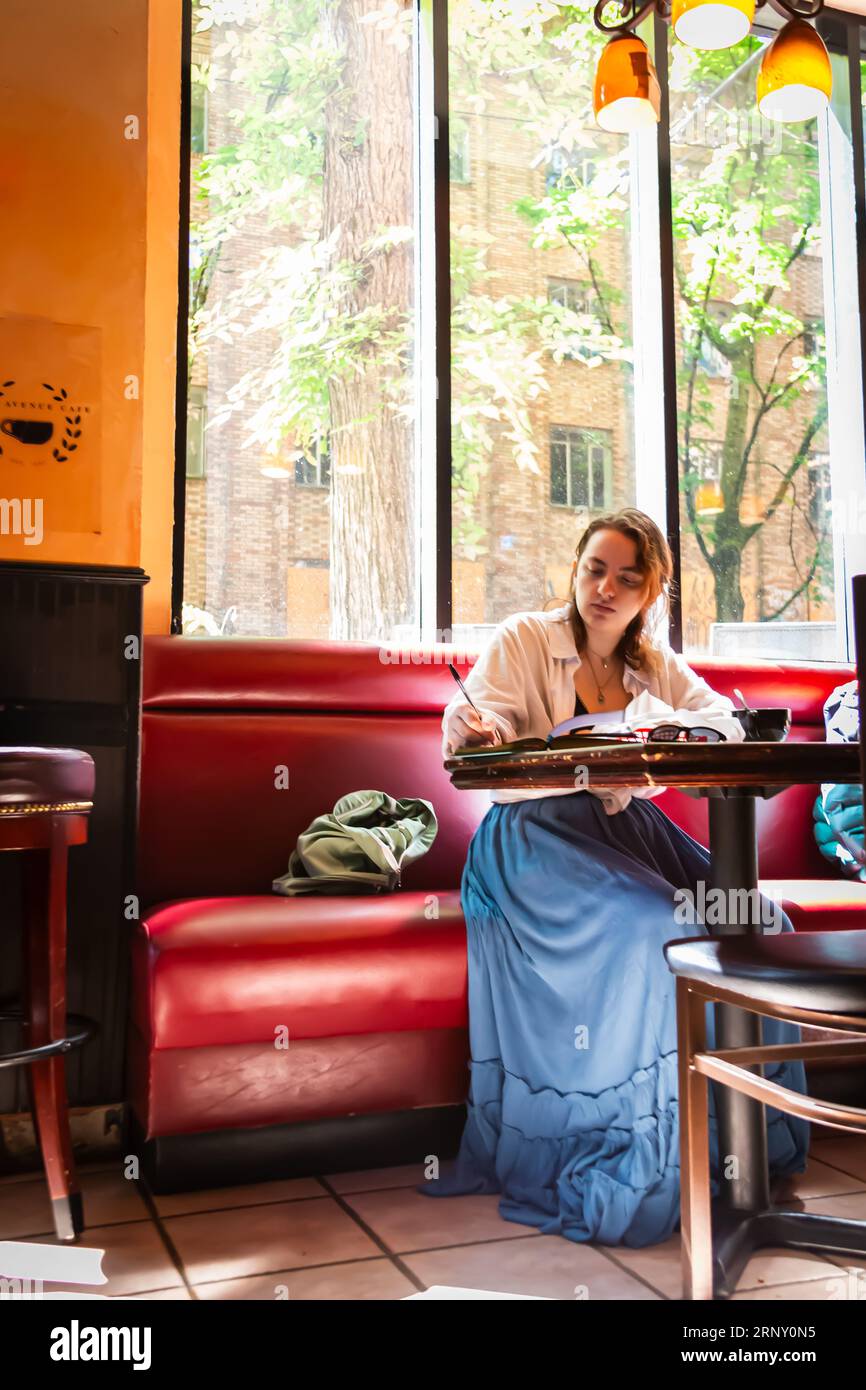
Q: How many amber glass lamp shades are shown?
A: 3